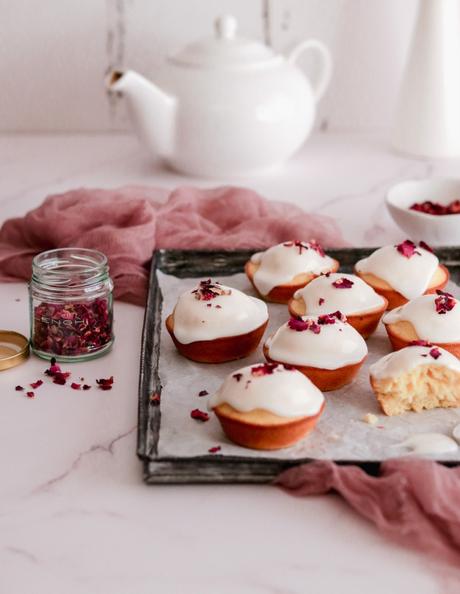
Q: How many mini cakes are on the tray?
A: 8